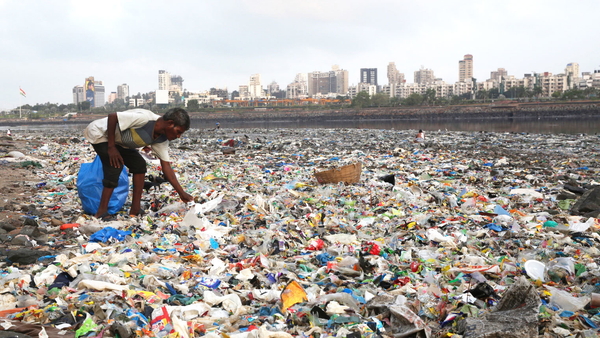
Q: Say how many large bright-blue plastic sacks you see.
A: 1